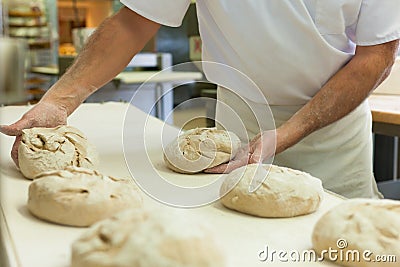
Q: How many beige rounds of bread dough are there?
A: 6